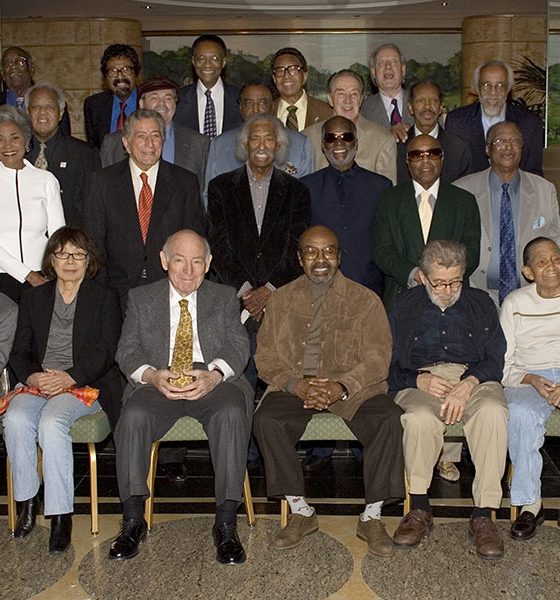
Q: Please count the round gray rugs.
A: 3